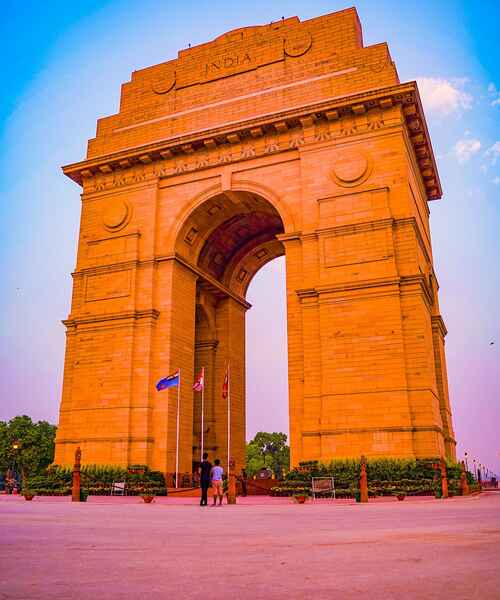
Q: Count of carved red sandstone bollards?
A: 5